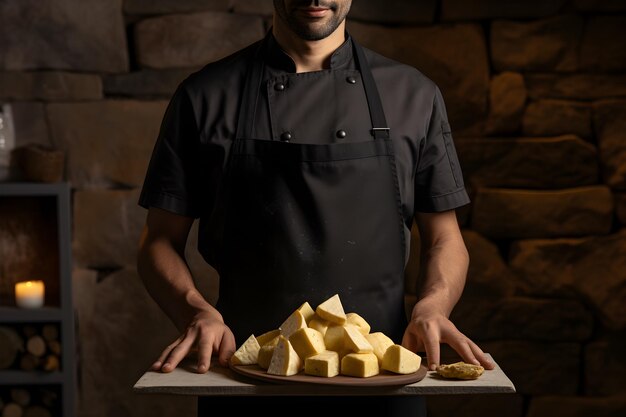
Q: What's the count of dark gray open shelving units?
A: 1